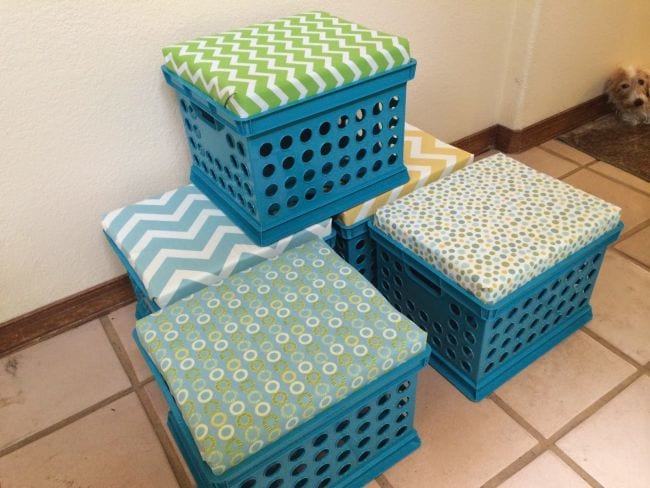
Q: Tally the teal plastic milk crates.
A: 5